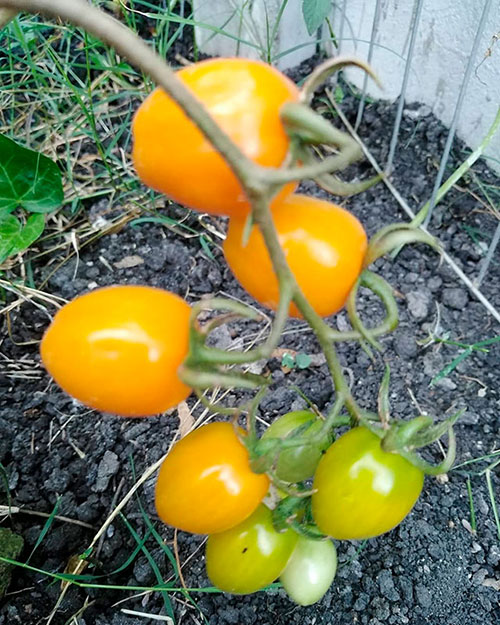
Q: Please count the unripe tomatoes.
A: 4